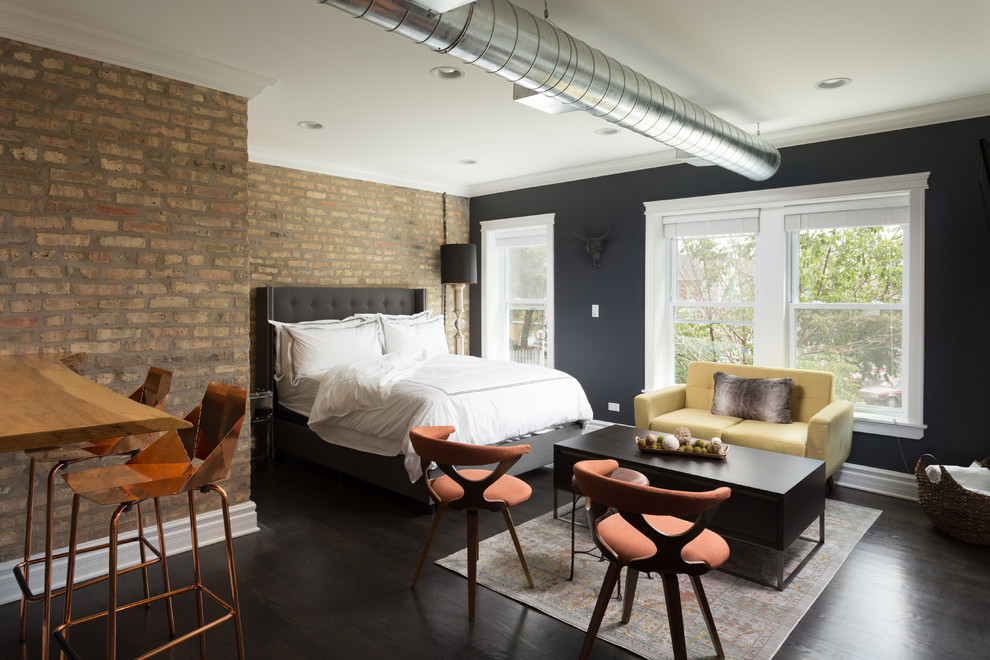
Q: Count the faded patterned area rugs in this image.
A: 1